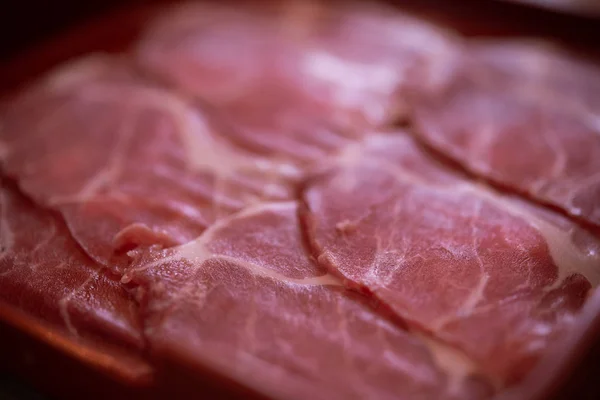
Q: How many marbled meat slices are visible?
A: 6